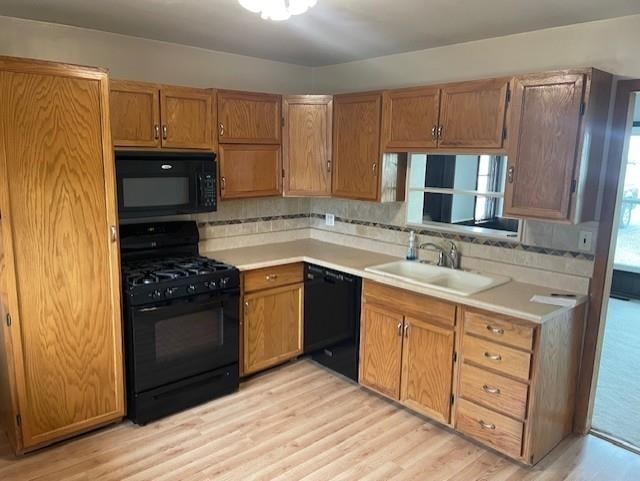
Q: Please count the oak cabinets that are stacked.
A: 2